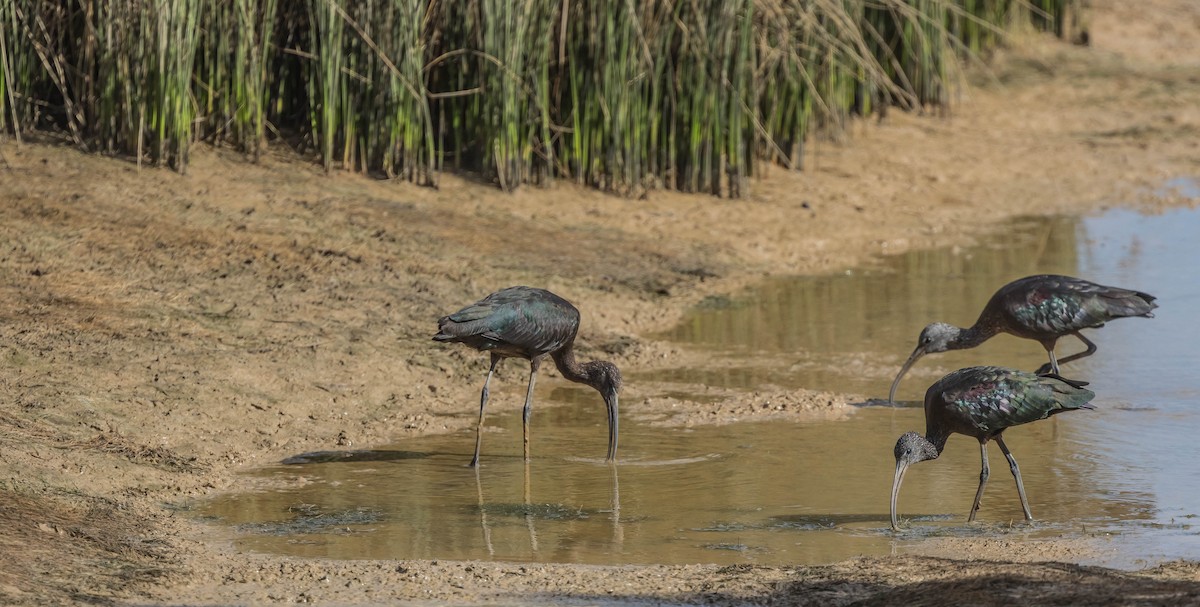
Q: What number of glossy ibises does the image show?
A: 3